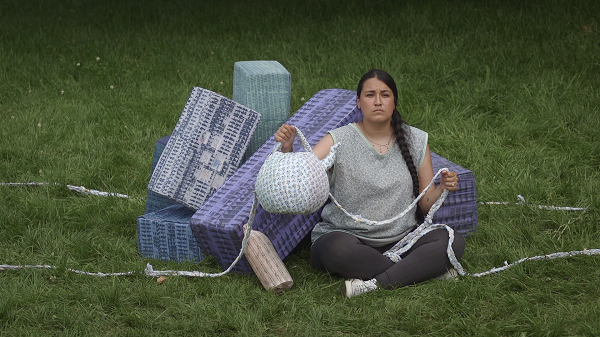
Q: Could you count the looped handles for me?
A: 1